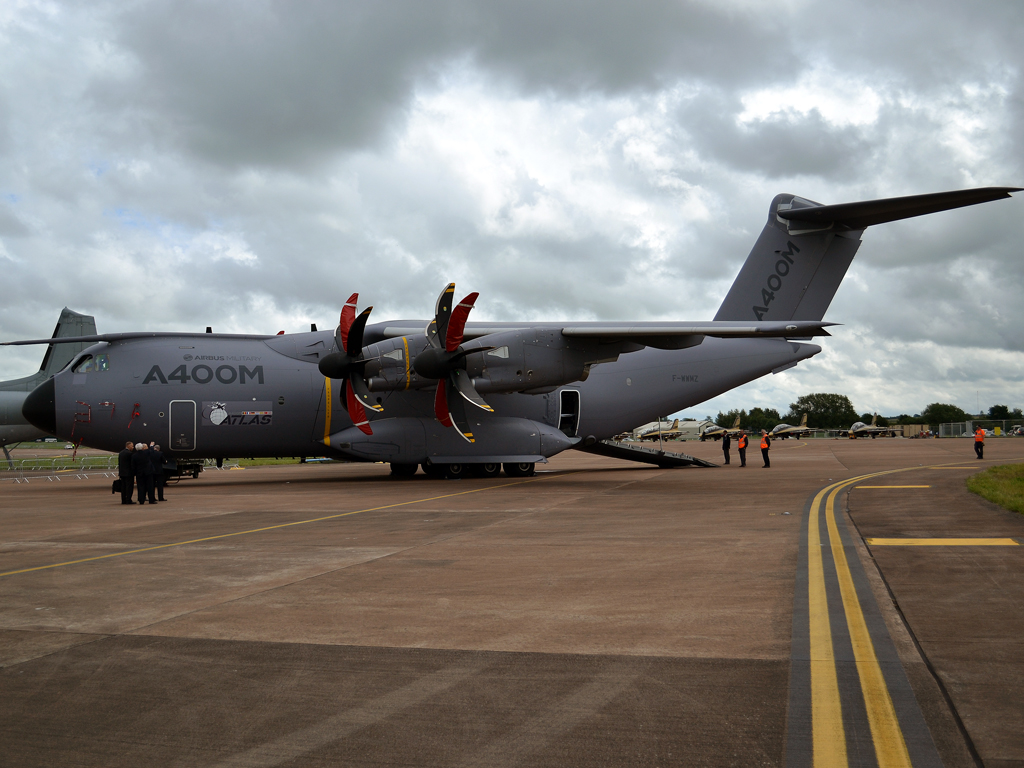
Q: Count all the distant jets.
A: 4